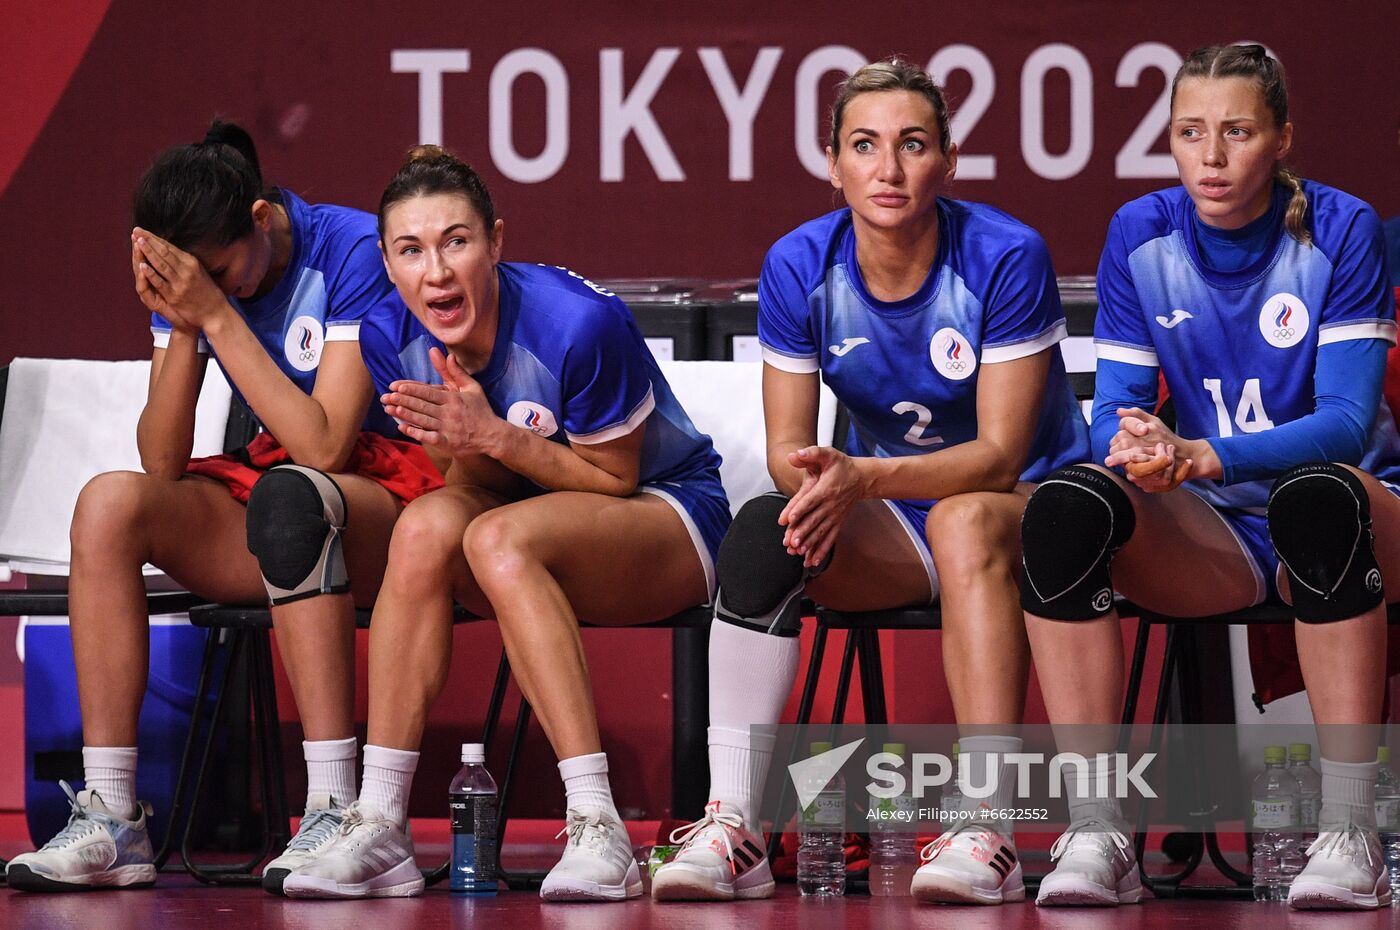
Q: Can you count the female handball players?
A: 4